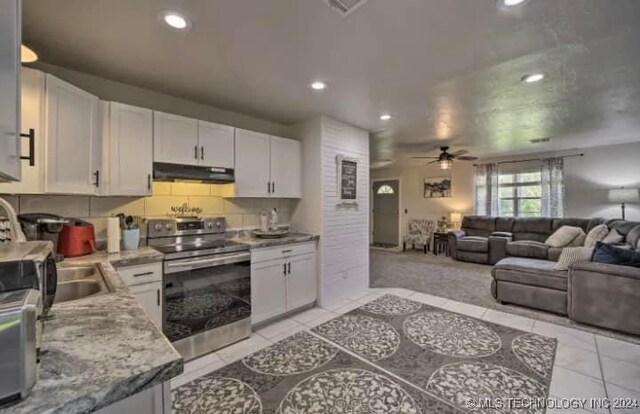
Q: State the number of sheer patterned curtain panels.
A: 2